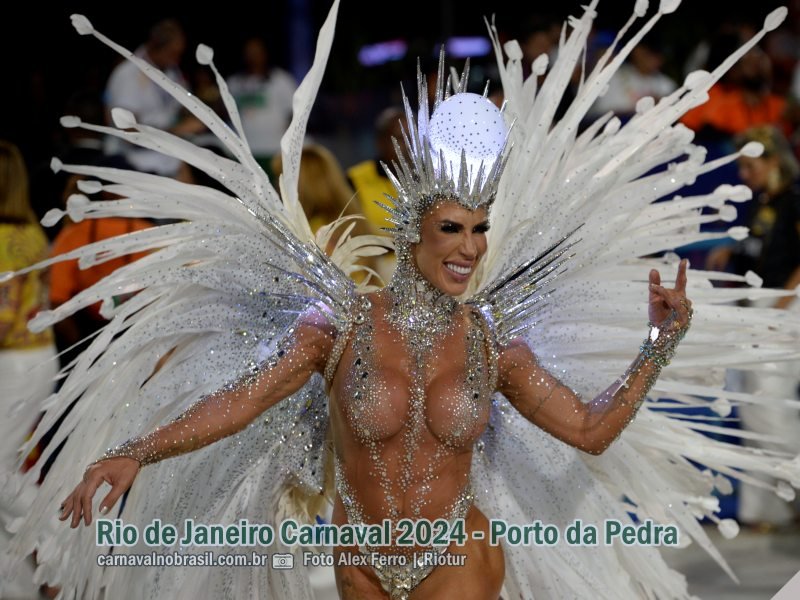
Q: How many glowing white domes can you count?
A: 1